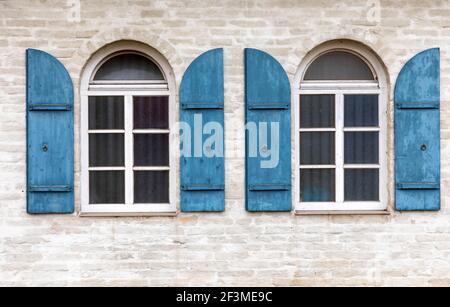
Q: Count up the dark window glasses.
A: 14